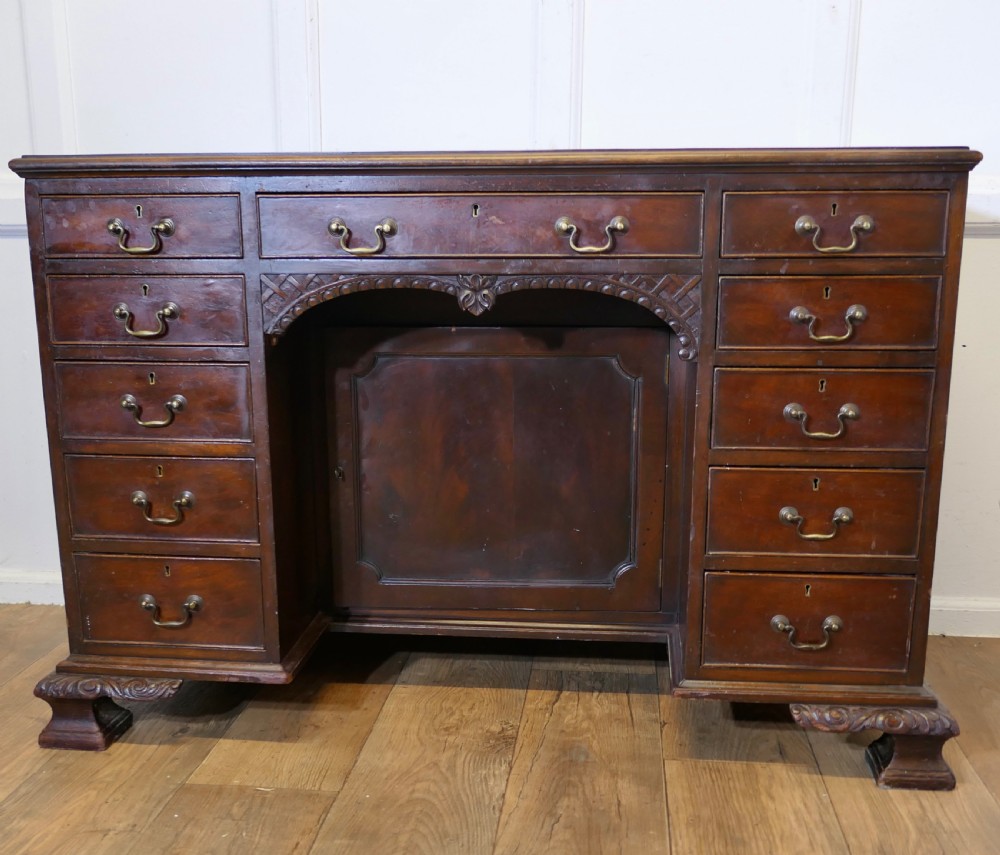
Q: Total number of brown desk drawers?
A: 11